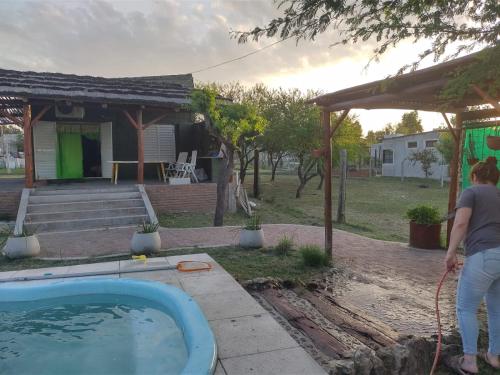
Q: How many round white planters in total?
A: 3